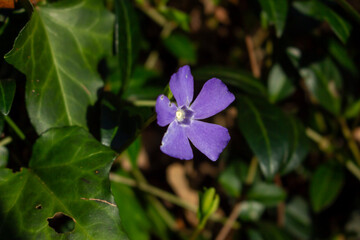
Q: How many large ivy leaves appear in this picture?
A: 2